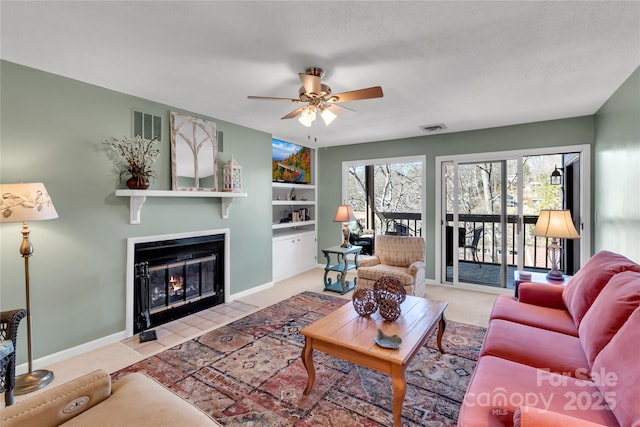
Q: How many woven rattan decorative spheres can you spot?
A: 3